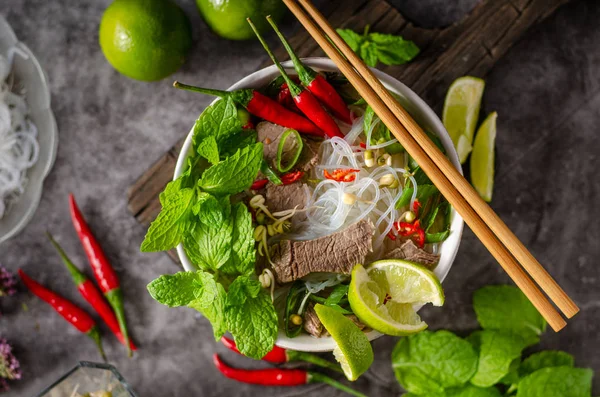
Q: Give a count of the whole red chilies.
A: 8